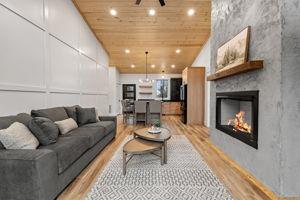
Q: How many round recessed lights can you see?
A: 8